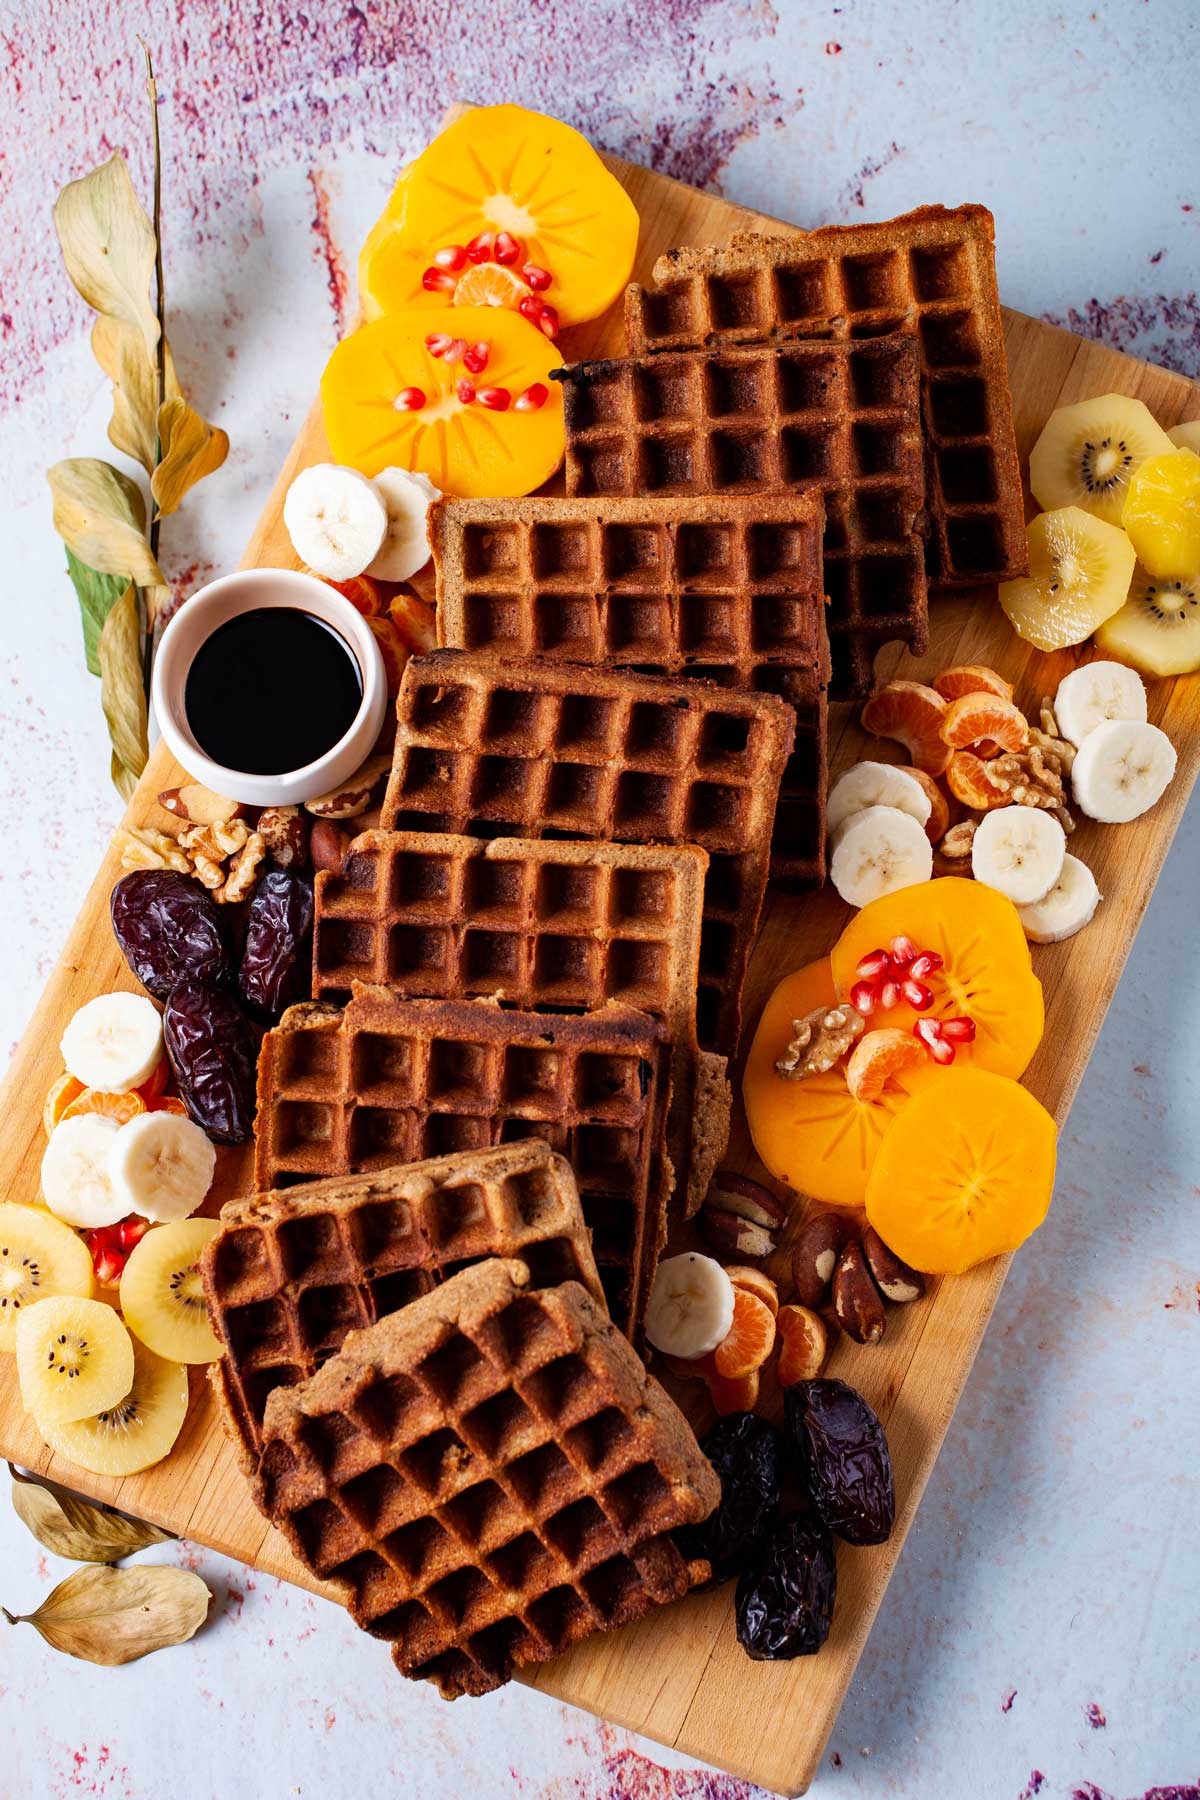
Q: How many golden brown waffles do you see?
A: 8